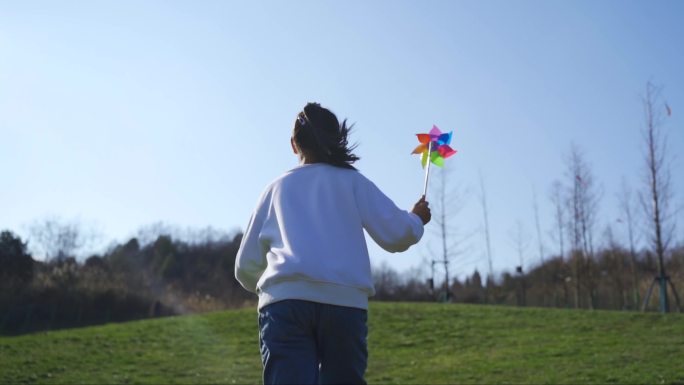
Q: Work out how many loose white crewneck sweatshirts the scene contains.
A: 1